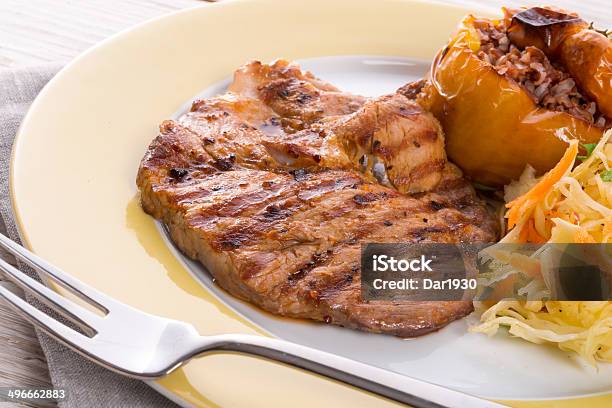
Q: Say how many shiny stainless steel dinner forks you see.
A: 1